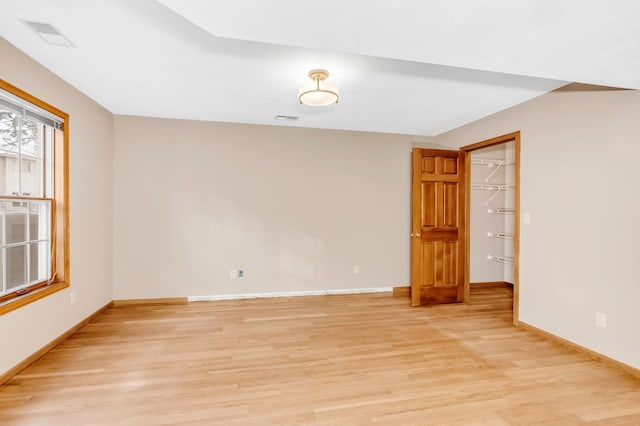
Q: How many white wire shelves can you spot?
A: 5